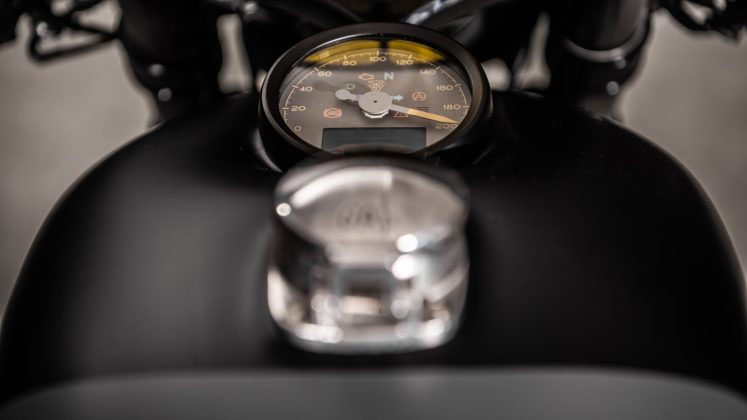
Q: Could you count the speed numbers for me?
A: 11